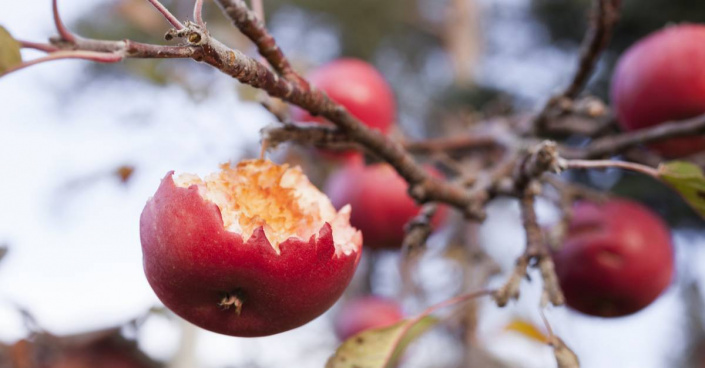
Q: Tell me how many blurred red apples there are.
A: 5